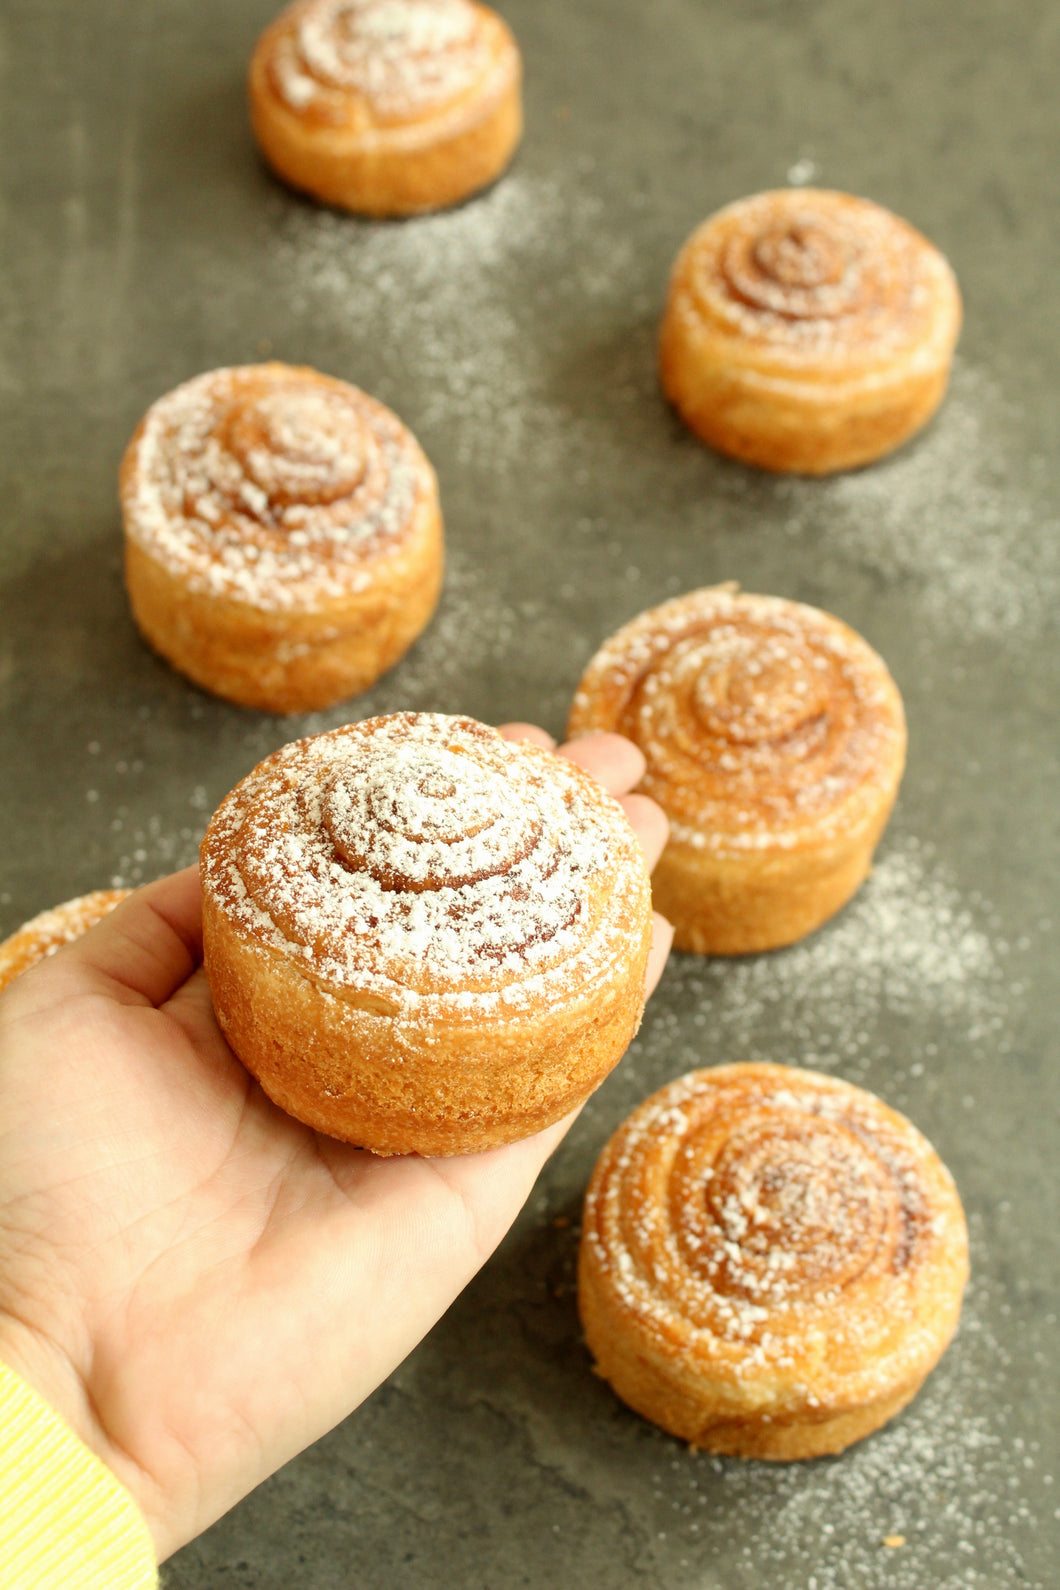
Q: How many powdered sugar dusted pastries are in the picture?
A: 7